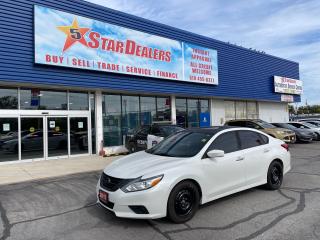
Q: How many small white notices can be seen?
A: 3